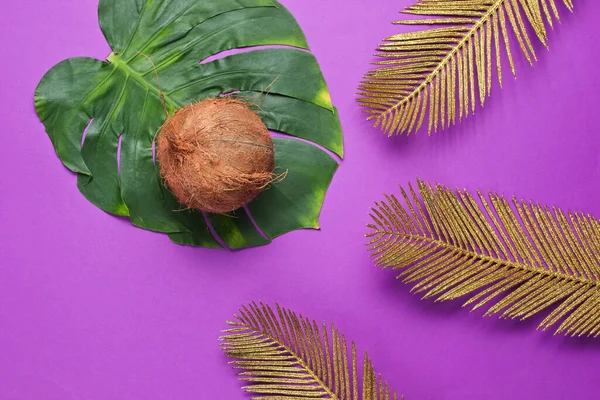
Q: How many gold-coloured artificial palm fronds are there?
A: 3